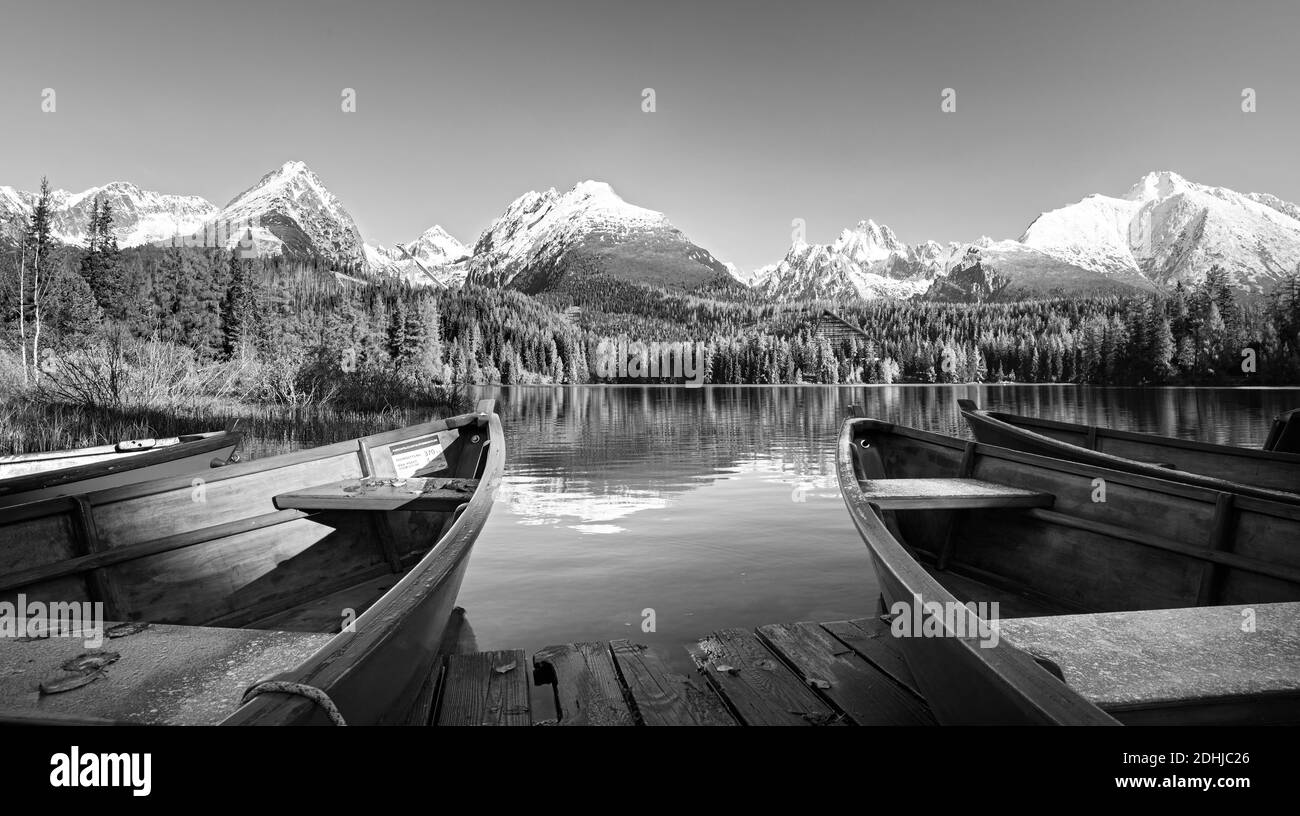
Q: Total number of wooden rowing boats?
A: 4